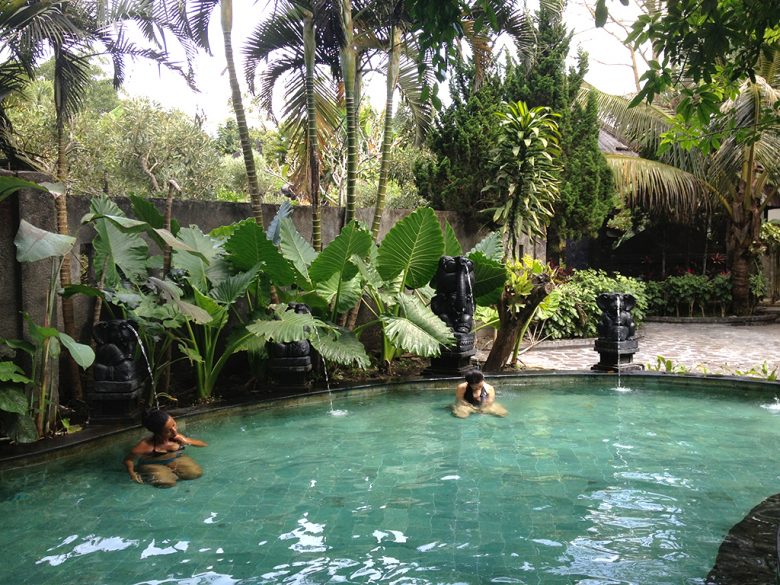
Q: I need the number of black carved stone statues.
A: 4